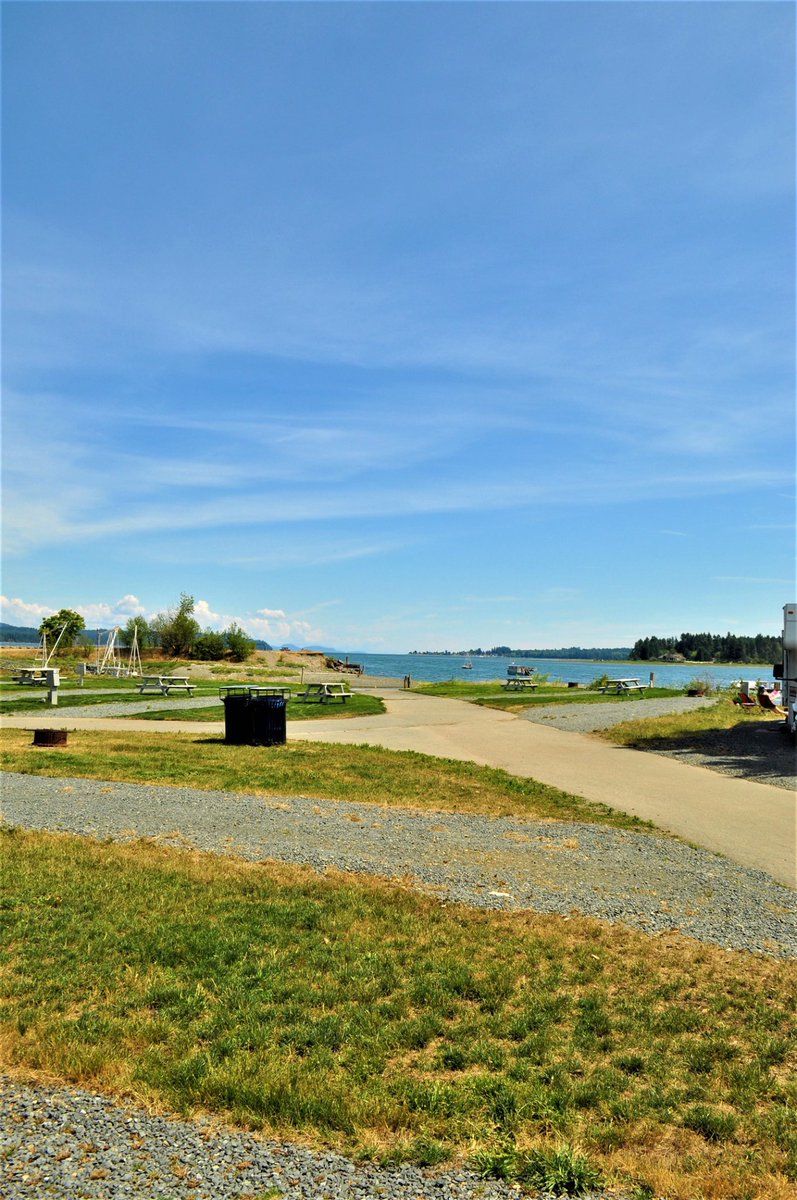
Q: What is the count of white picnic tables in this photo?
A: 5